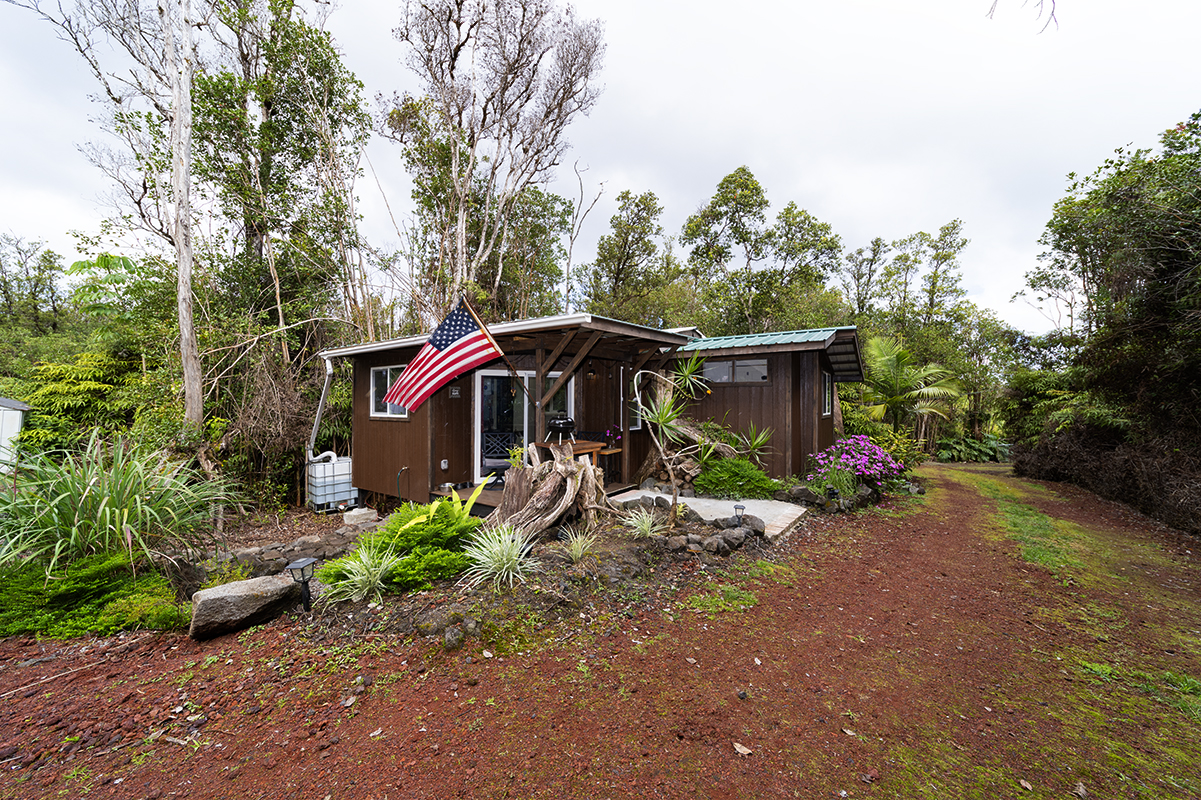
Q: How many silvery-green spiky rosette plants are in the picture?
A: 4